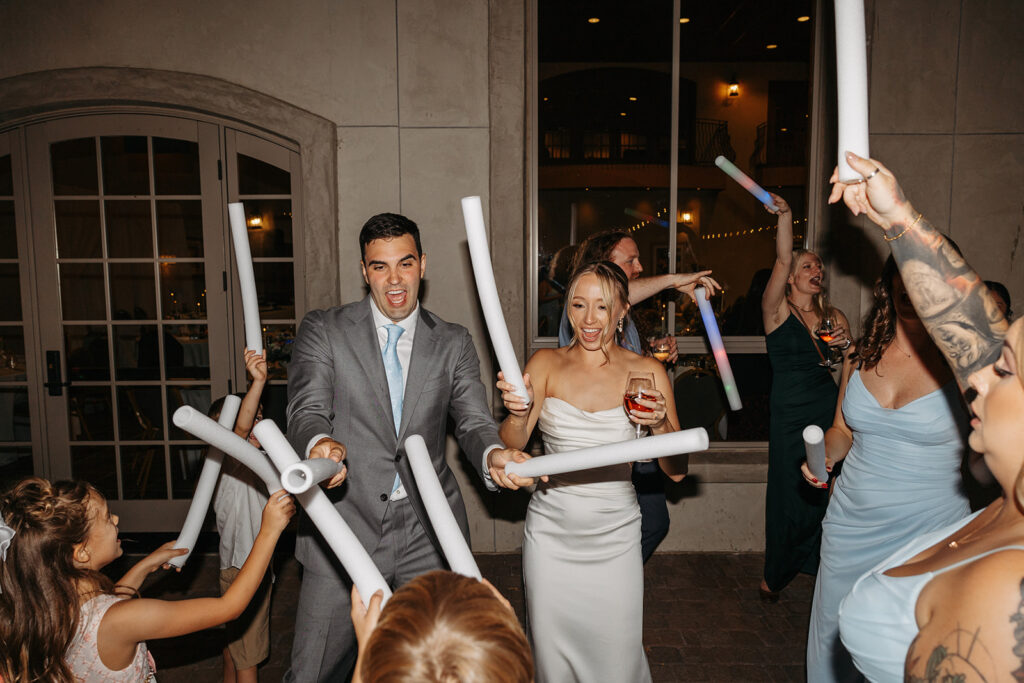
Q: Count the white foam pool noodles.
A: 10